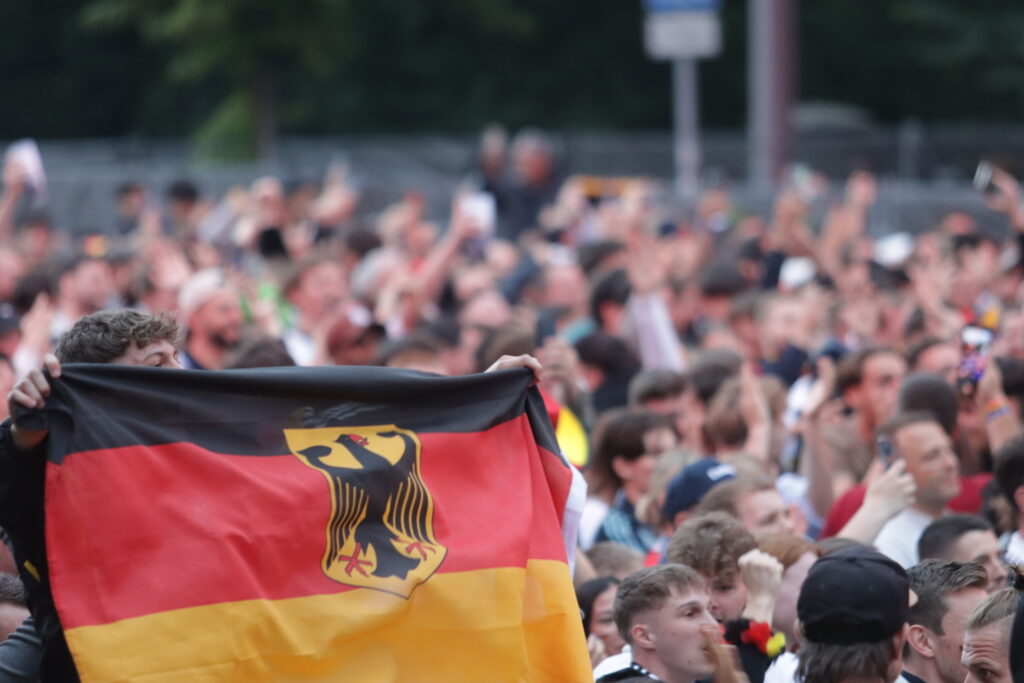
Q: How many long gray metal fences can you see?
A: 1